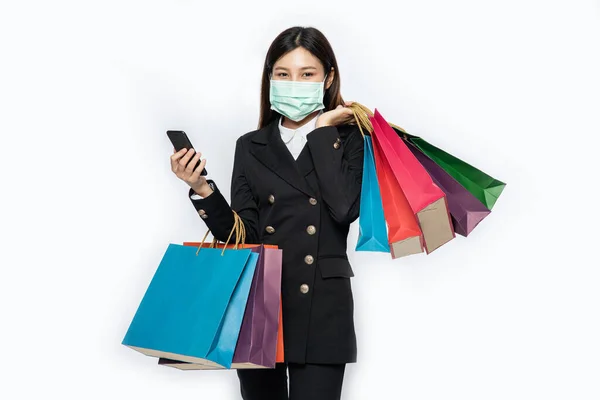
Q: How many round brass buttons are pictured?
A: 10